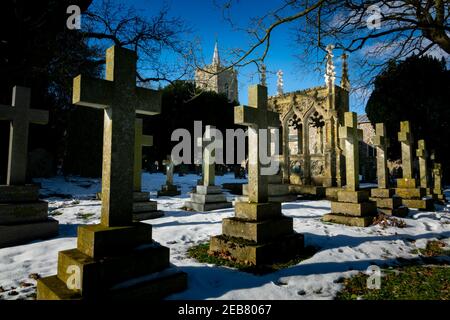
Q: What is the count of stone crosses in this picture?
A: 11